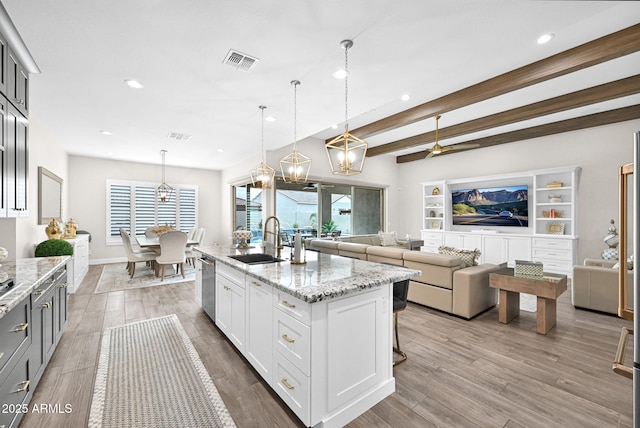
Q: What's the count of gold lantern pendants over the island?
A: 3